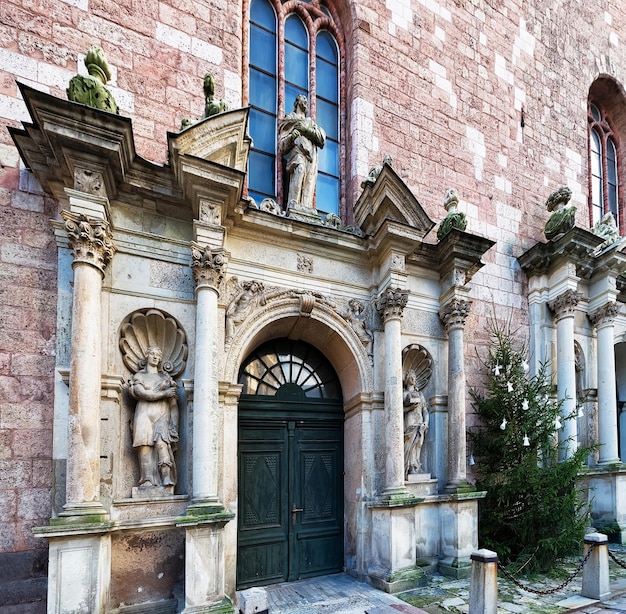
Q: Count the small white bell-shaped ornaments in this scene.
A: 9